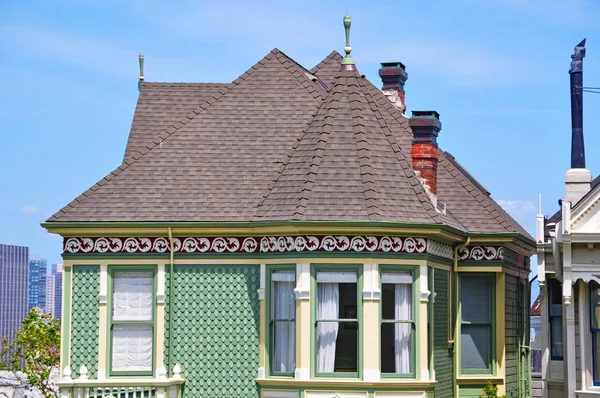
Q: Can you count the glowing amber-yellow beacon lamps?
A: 0